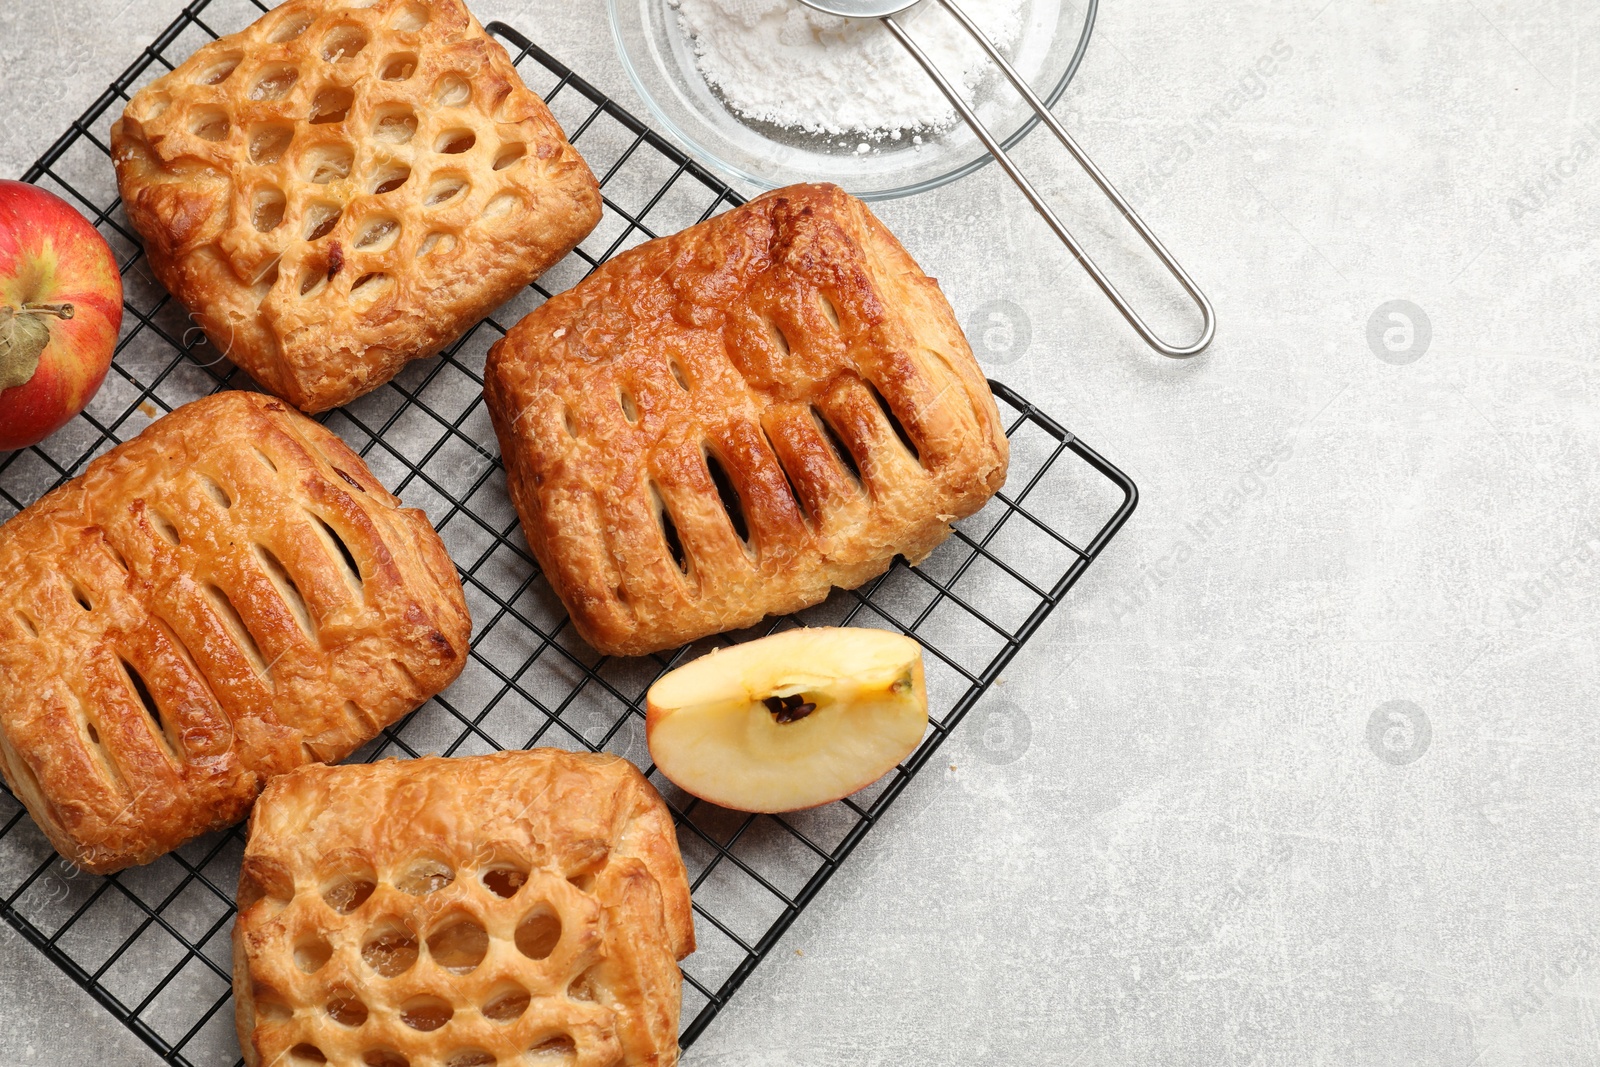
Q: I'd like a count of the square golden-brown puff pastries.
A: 4